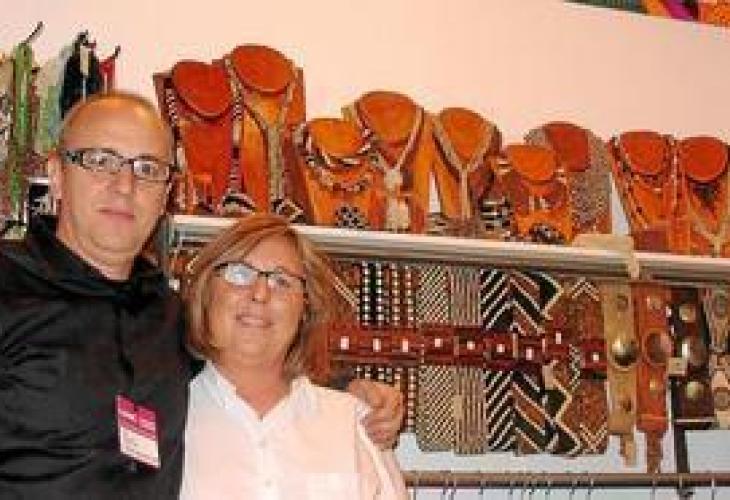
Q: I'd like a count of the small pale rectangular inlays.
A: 9